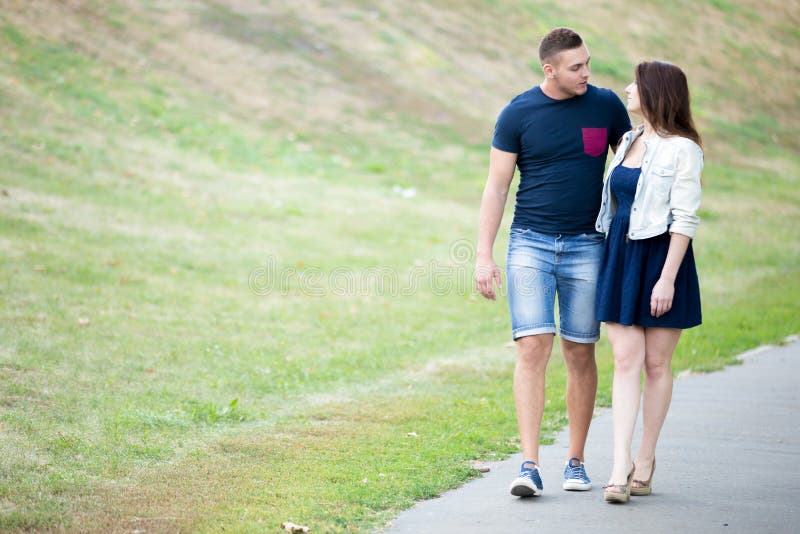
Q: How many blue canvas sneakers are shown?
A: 2